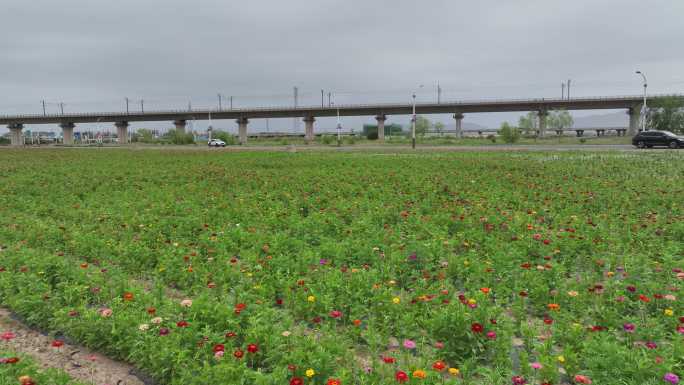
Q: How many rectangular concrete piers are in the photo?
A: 10